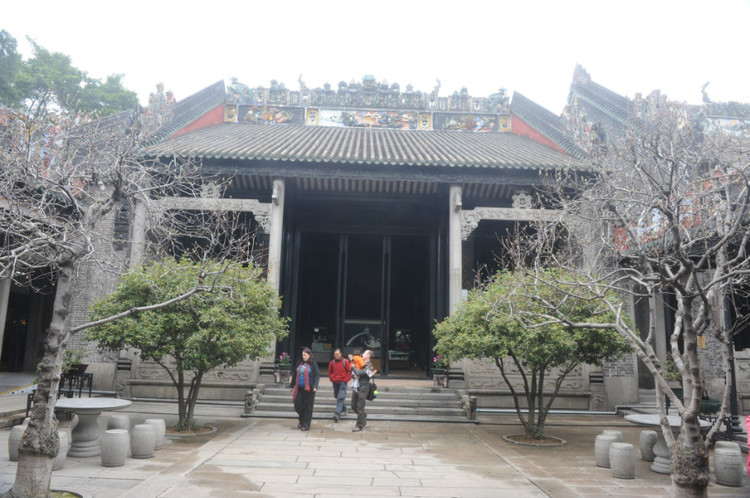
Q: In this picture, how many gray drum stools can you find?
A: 12